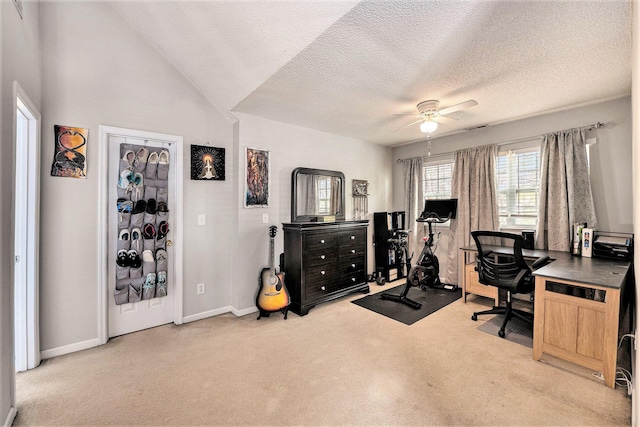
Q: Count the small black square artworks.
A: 1